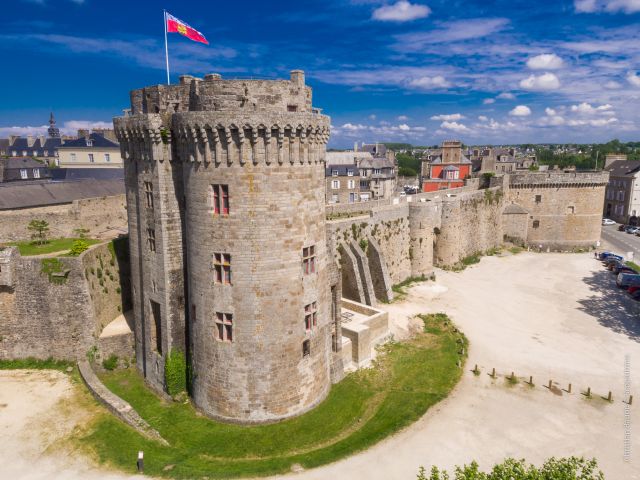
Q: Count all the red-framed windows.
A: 5